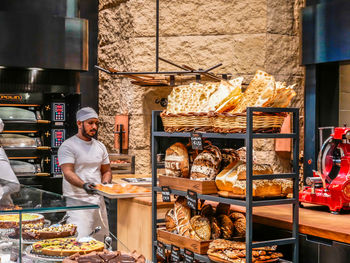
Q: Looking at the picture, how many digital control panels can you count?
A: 3